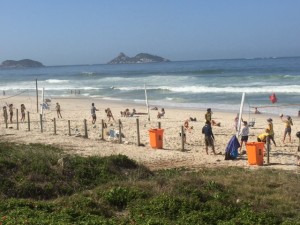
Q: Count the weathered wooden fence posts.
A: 13